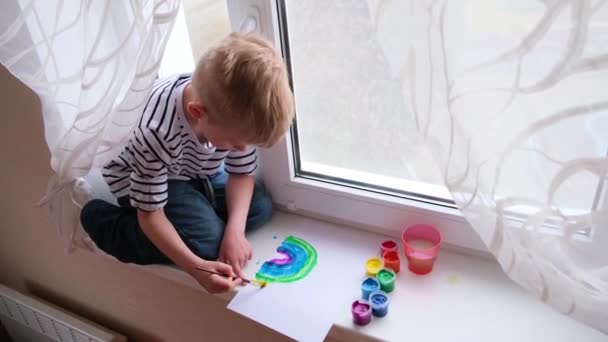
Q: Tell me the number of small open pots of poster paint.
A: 7